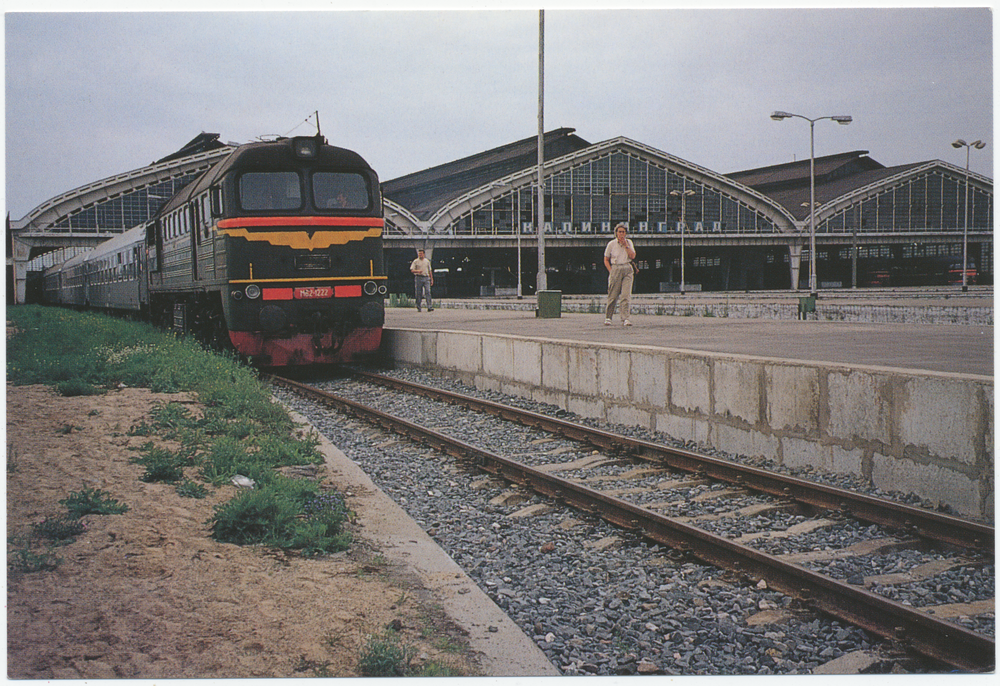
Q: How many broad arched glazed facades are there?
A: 3